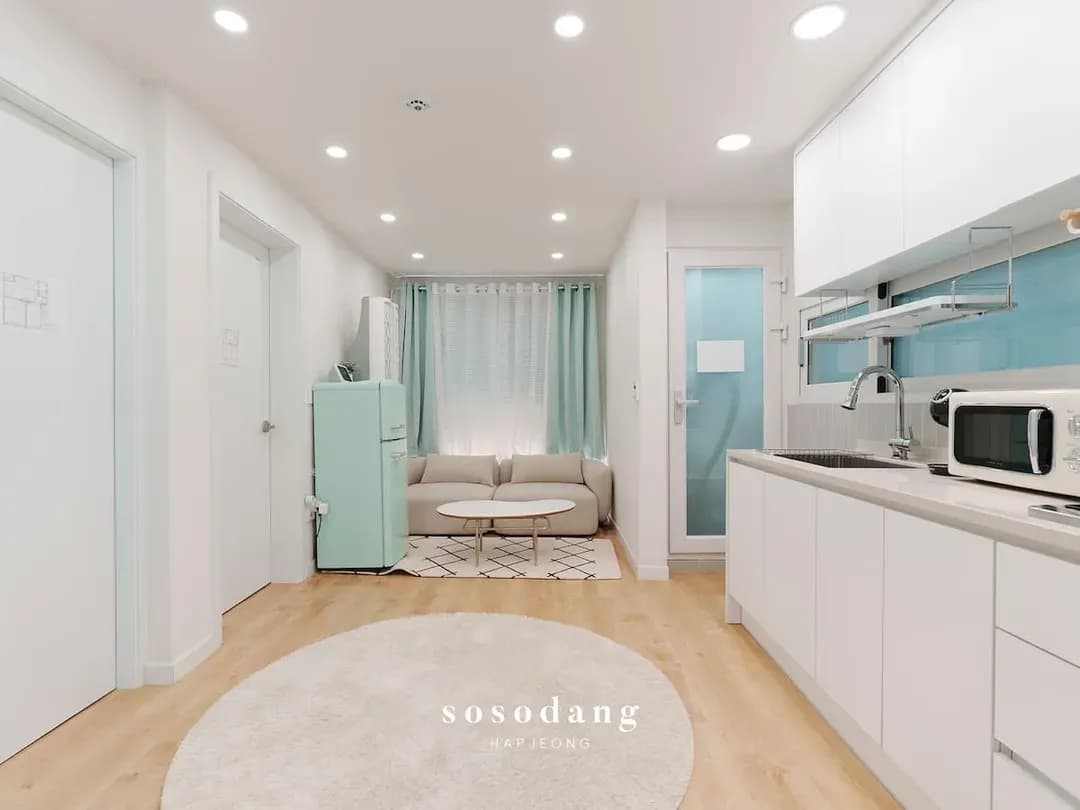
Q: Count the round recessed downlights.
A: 10